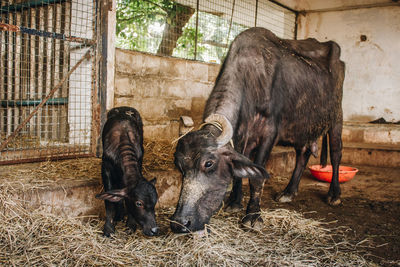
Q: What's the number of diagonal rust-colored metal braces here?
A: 1